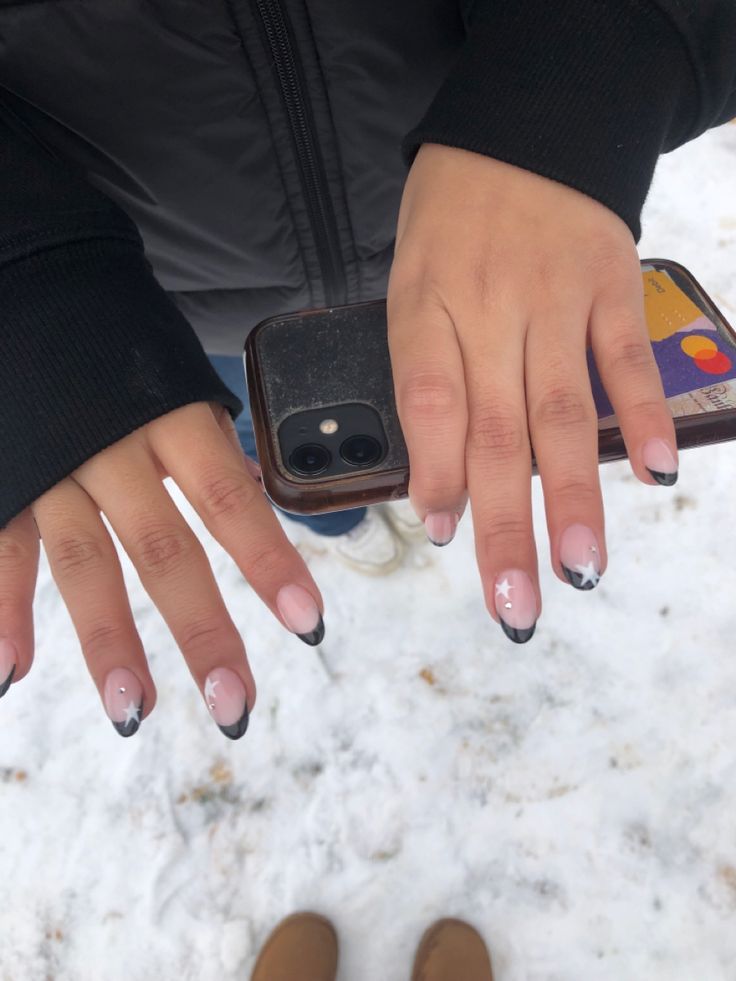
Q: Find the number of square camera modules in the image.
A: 1